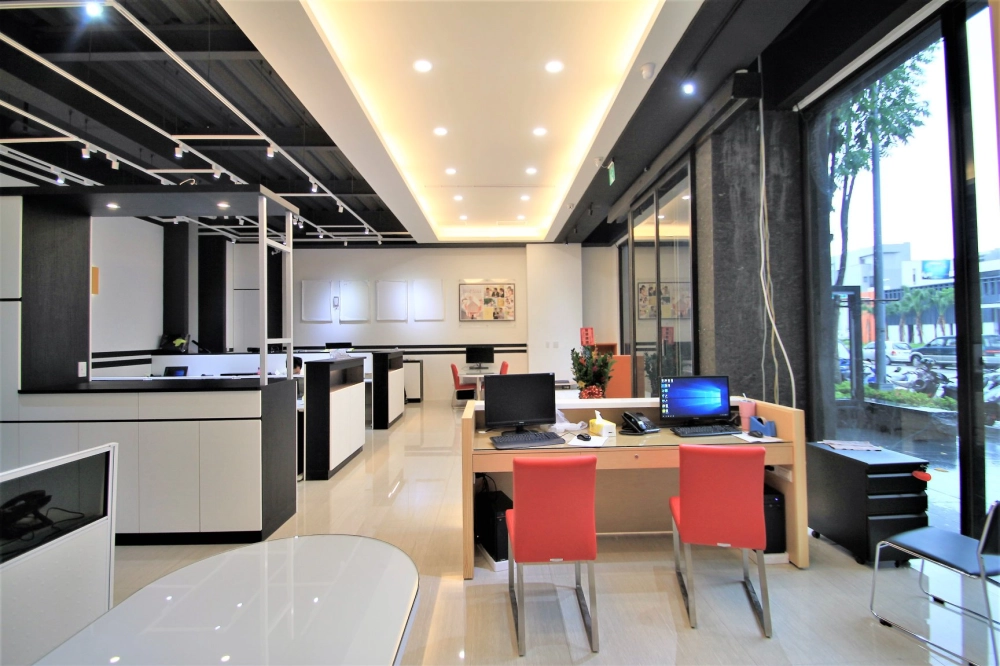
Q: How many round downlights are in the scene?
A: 12